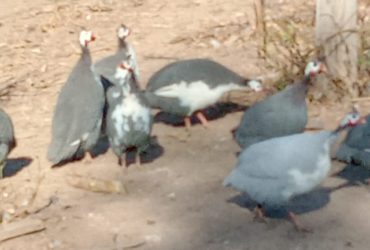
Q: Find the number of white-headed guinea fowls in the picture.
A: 6